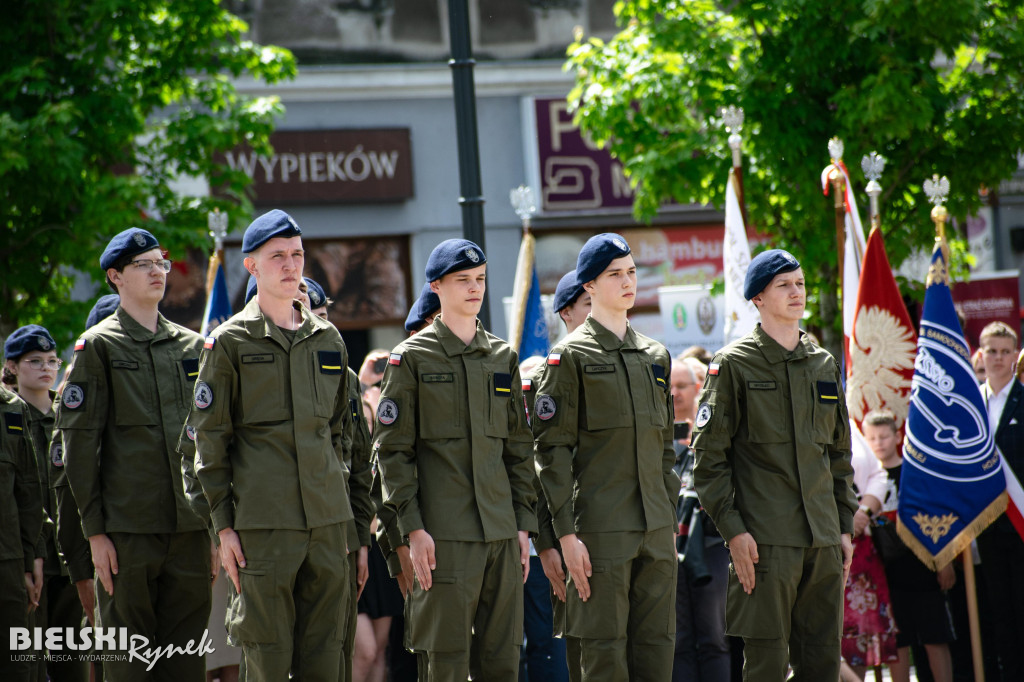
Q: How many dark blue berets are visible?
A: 12